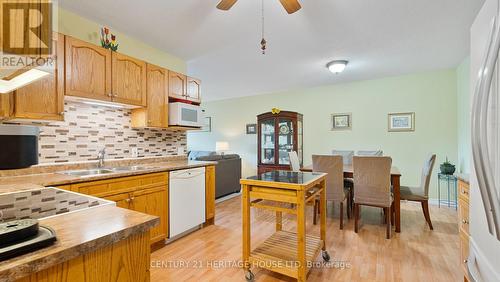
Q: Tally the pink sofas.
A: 0